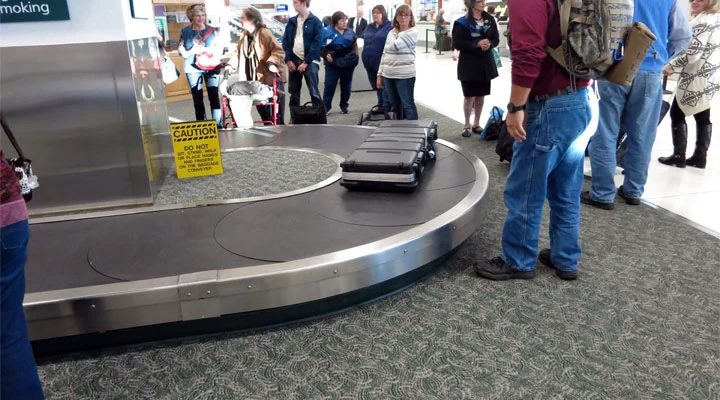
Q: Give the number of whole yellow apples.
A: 0